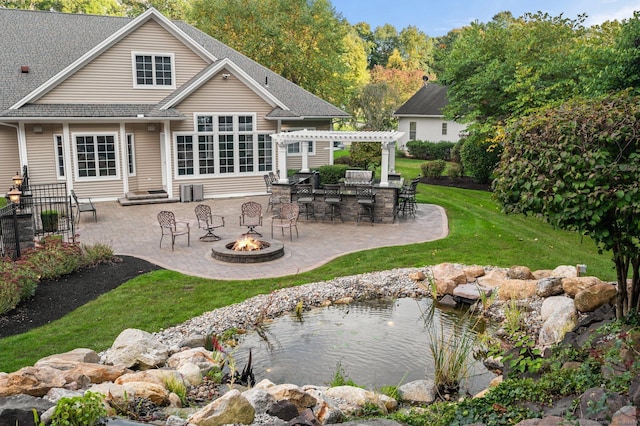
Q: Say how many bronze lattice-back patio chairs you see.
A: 4